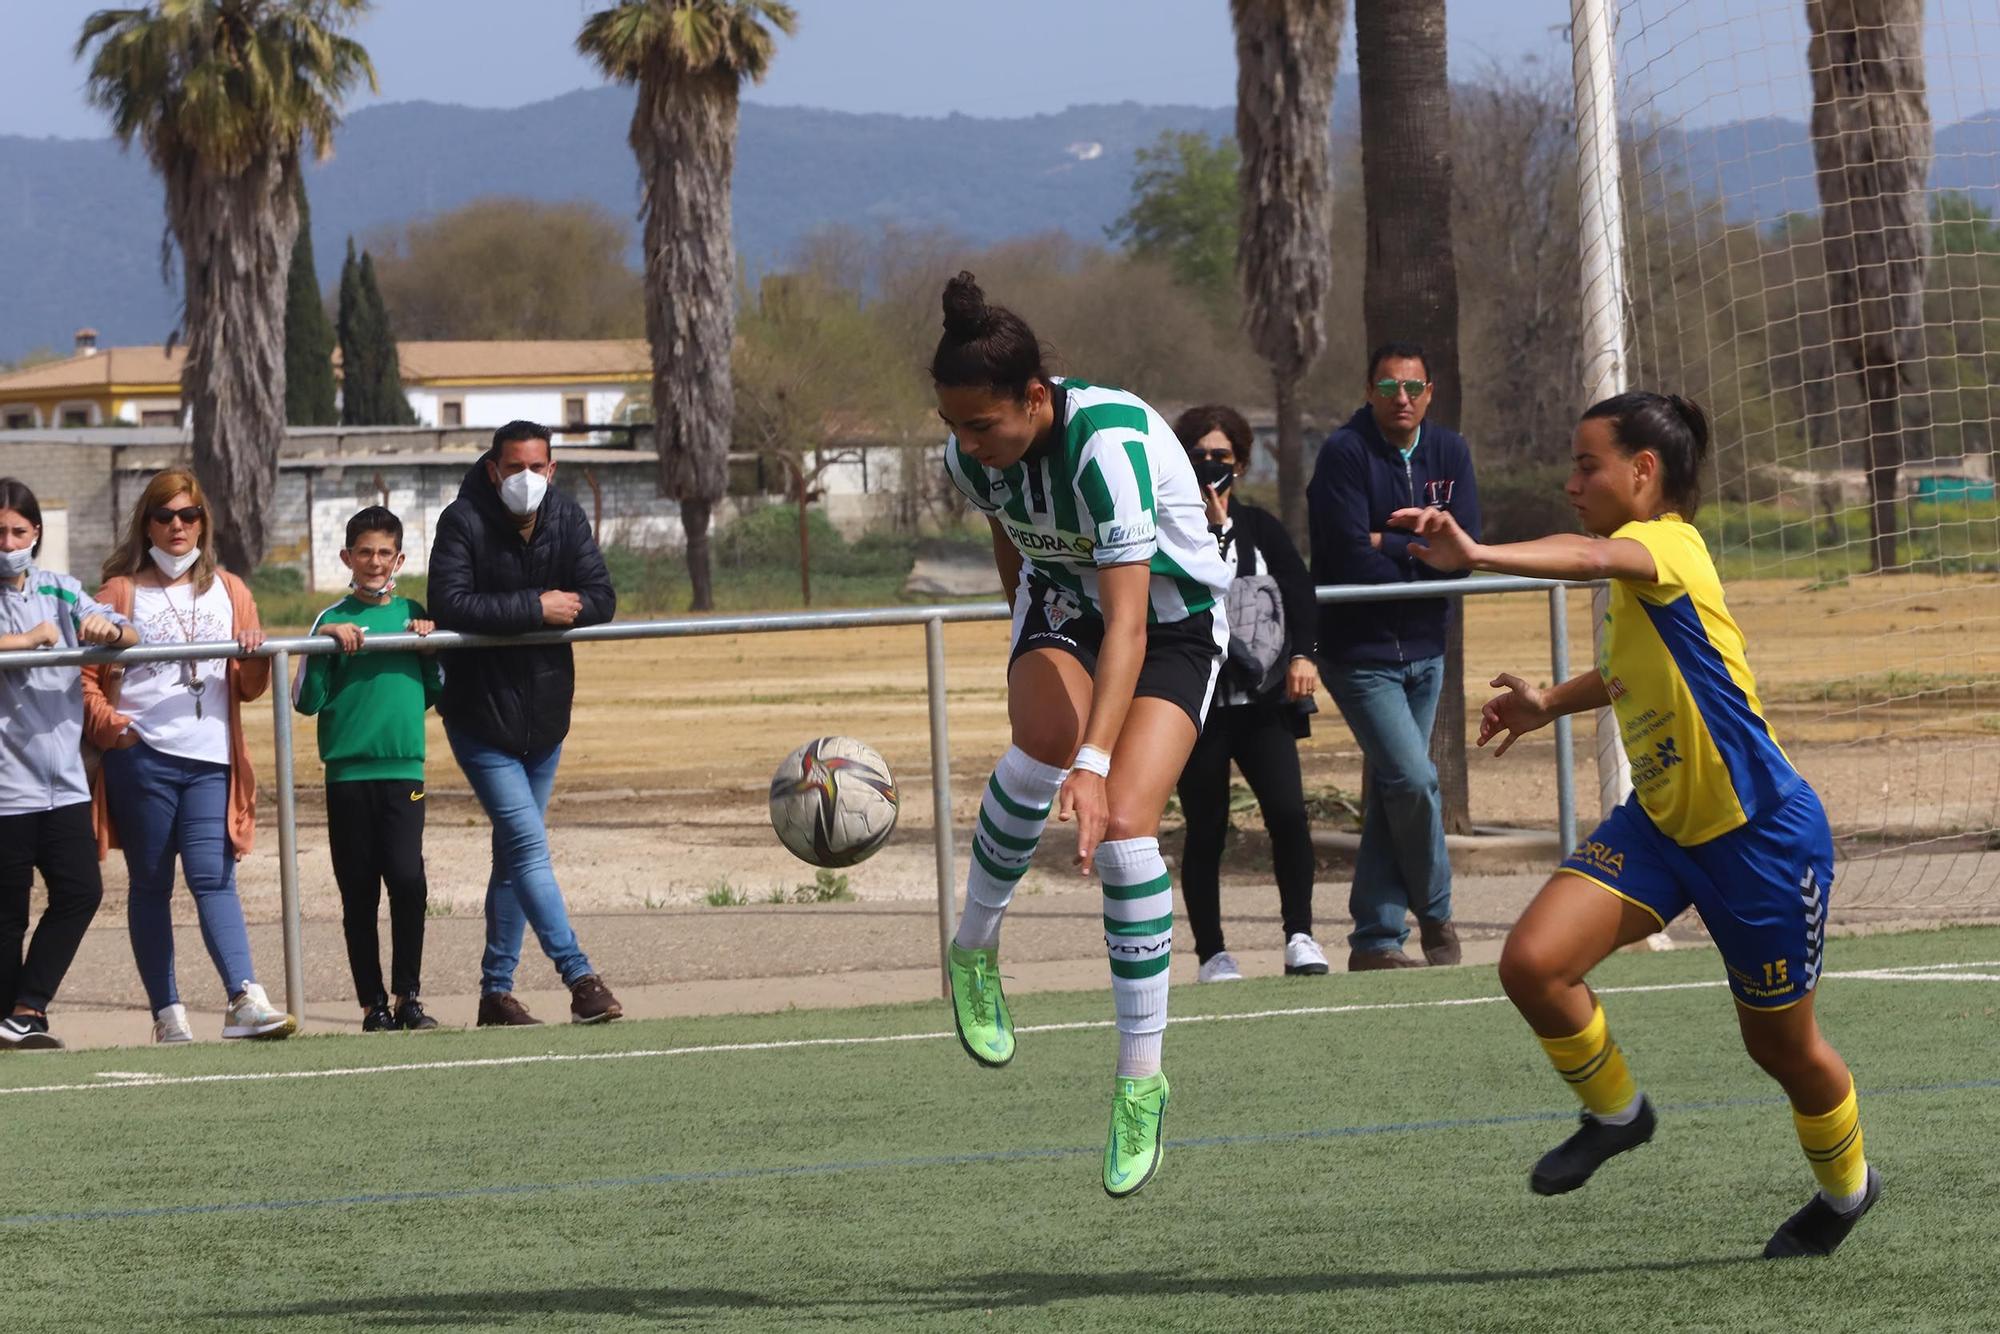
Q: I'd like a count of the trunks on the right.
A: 3